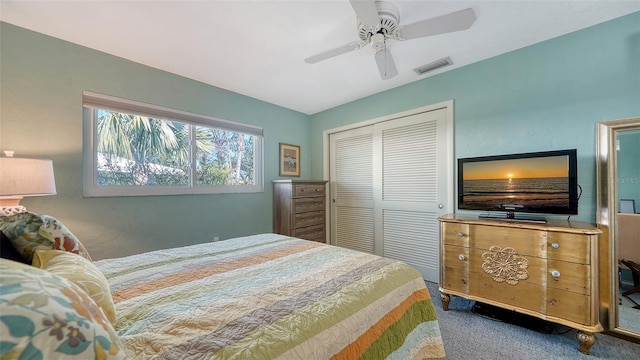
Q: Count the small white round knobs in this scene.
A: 4